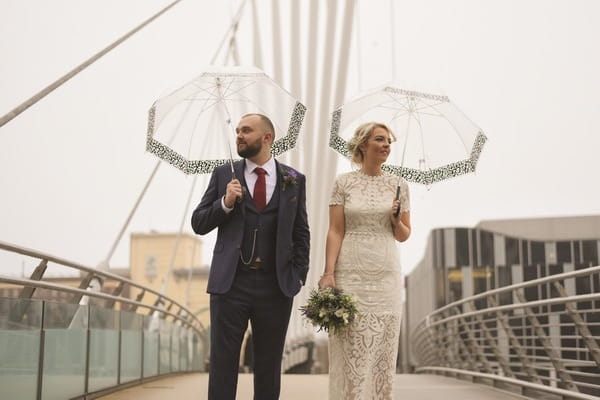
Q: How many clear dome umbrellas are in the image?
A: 2